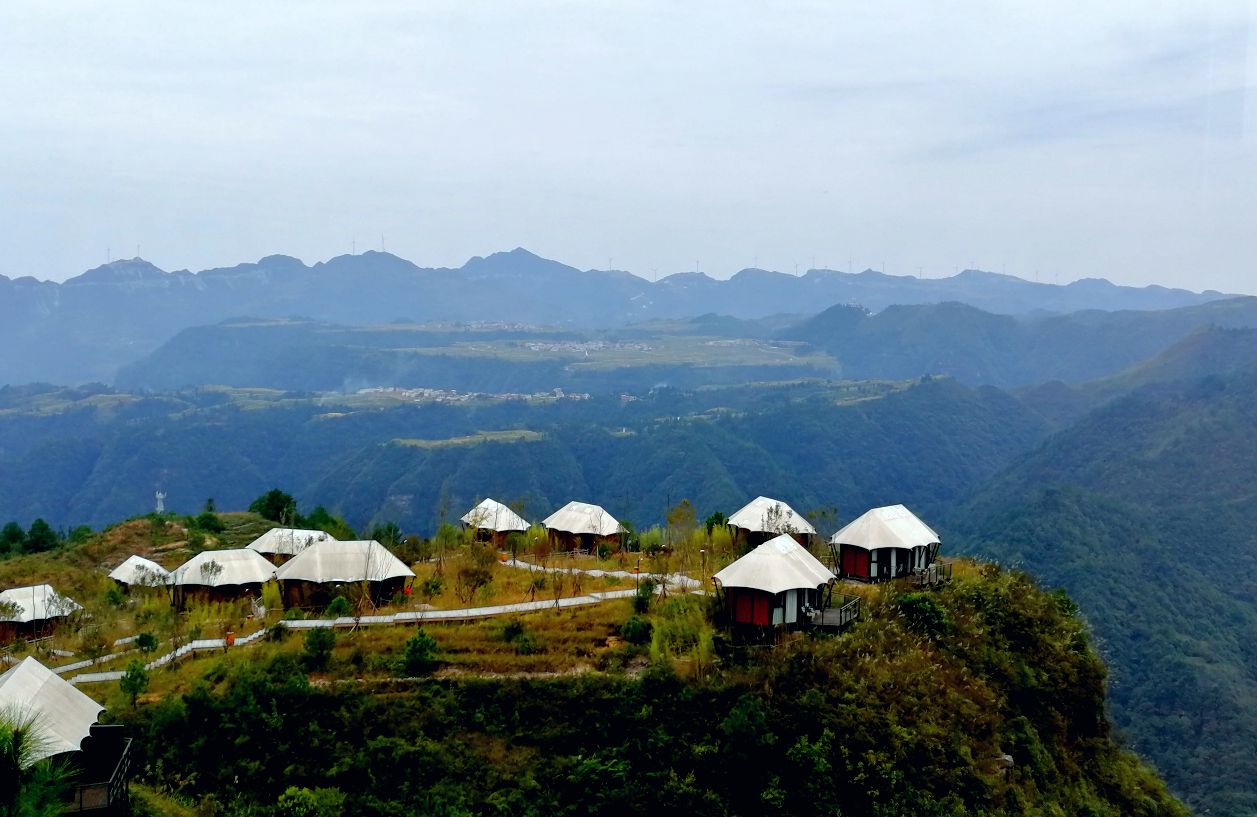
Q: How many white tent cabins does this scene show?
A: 11